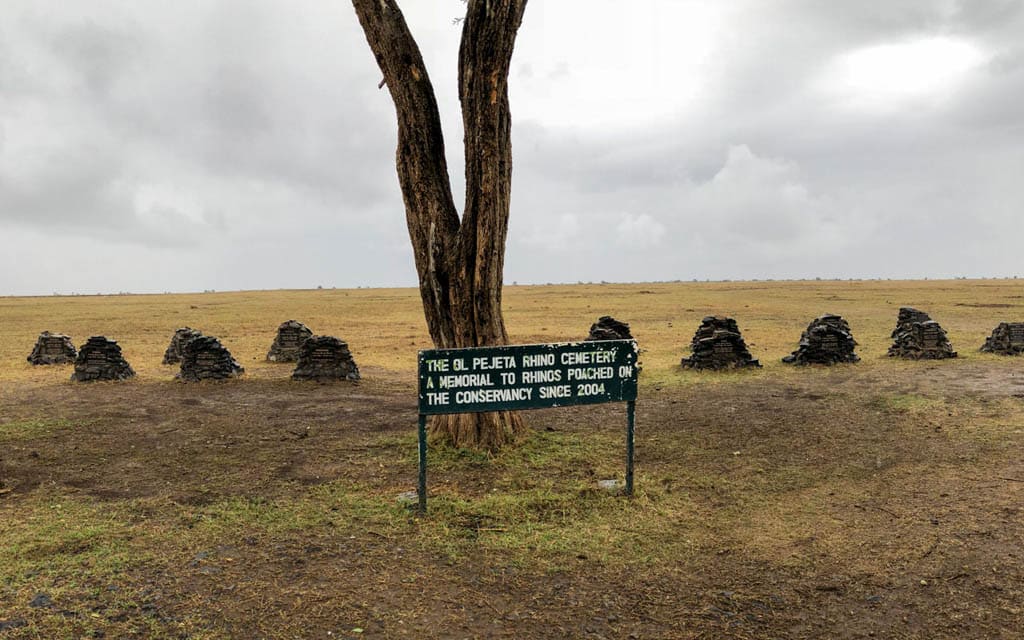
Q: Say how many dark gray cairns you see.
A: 12